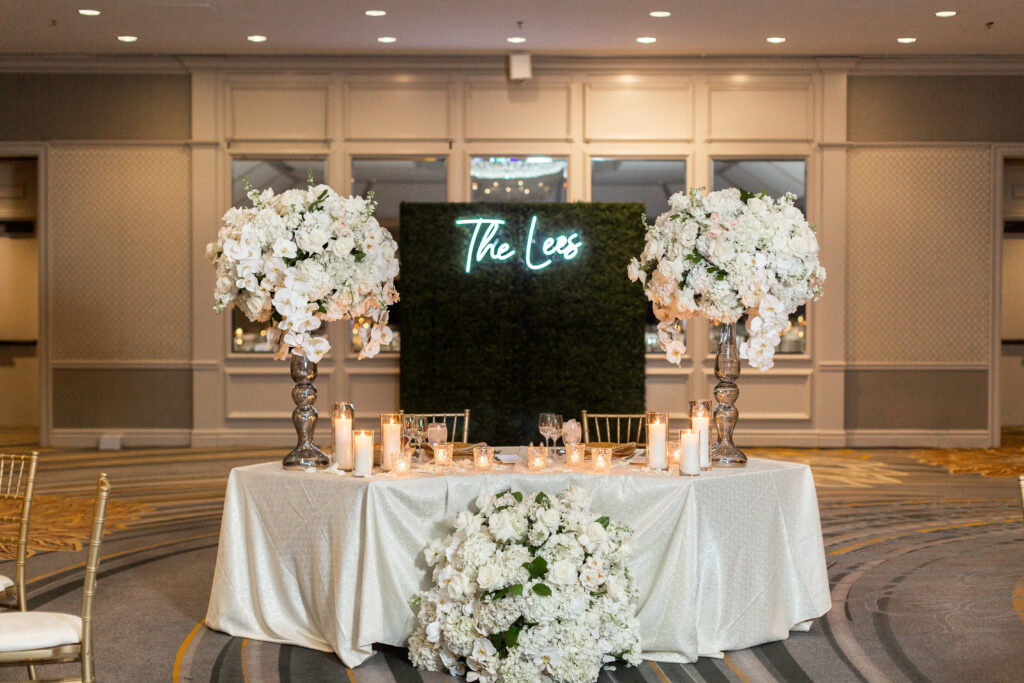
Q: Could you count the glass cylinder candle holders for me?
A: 6